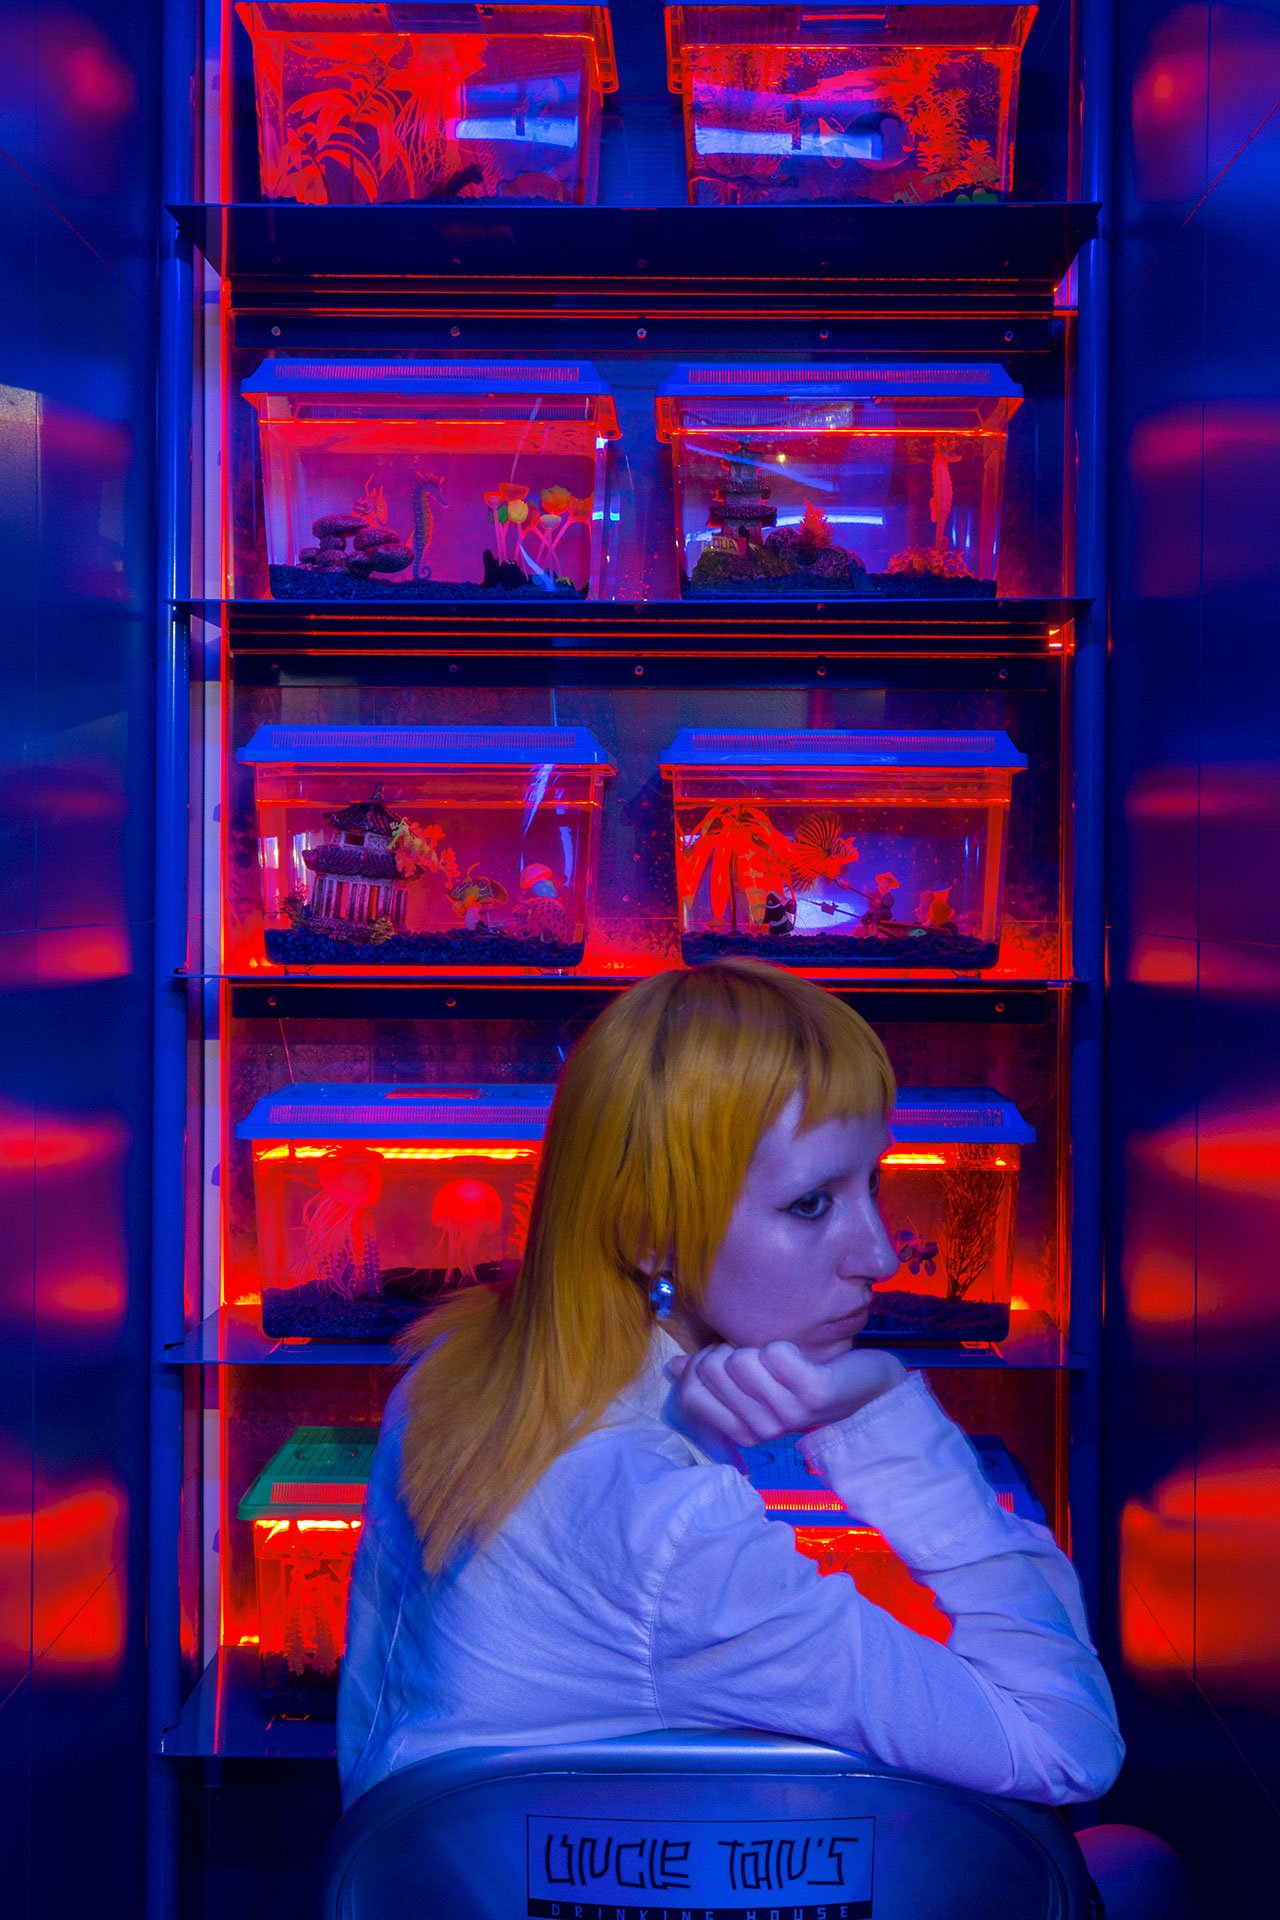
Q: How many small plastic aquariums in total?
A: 10